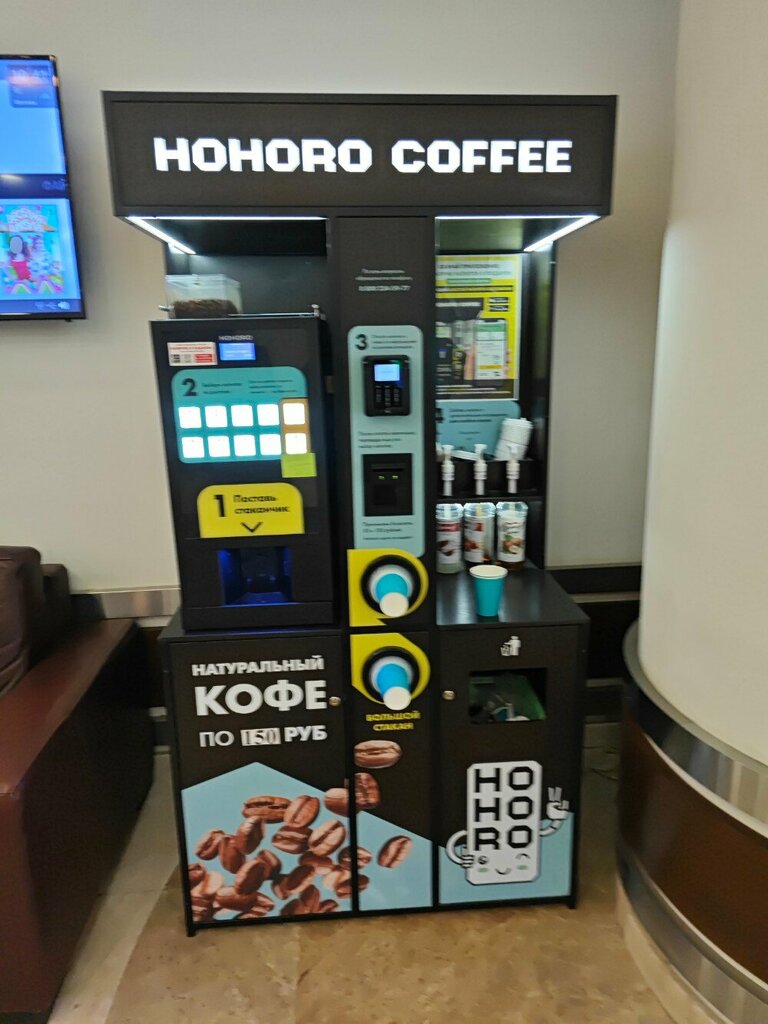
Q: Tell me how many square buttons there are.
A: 10